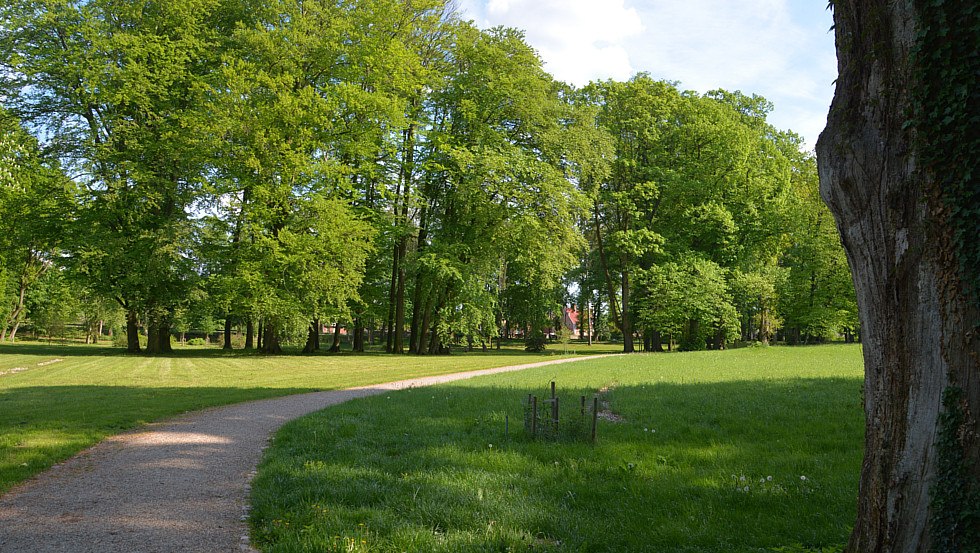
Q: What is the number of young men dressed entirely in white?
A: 0